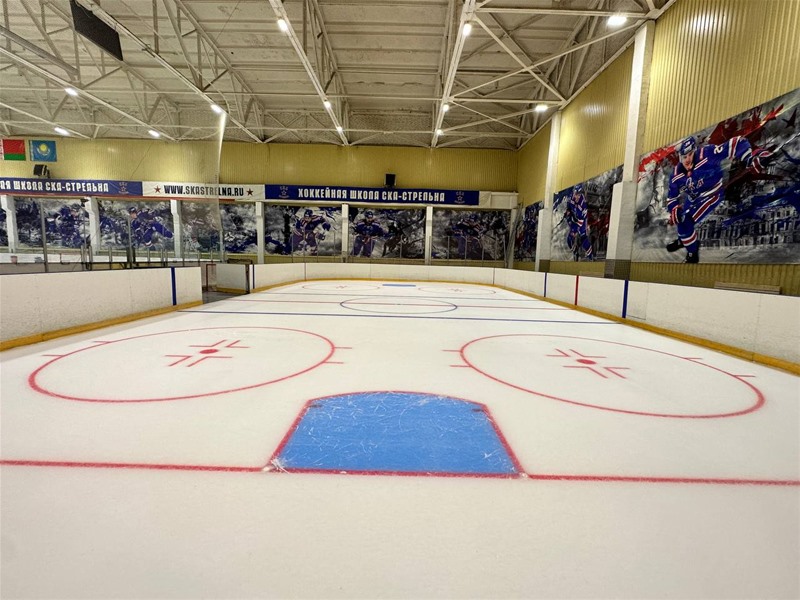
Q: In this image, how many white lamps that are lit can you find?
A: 12